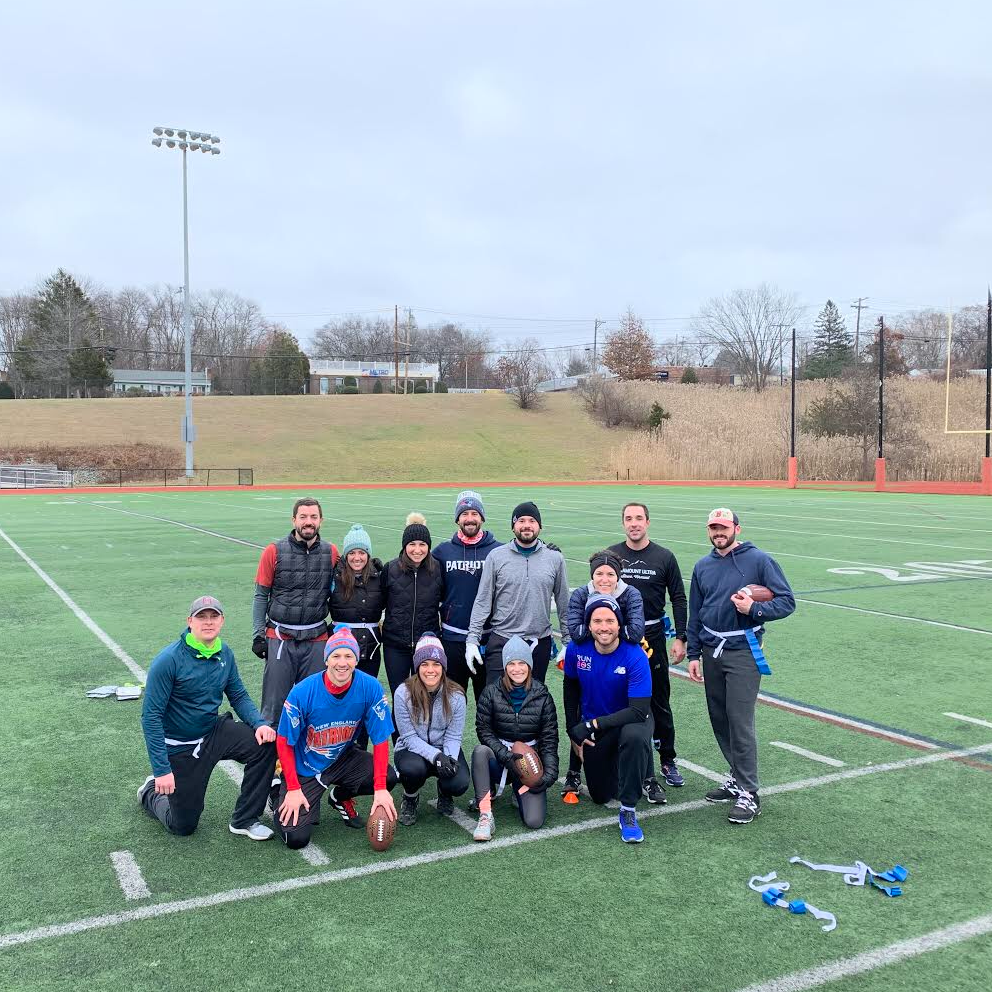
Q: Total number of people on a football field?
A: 13